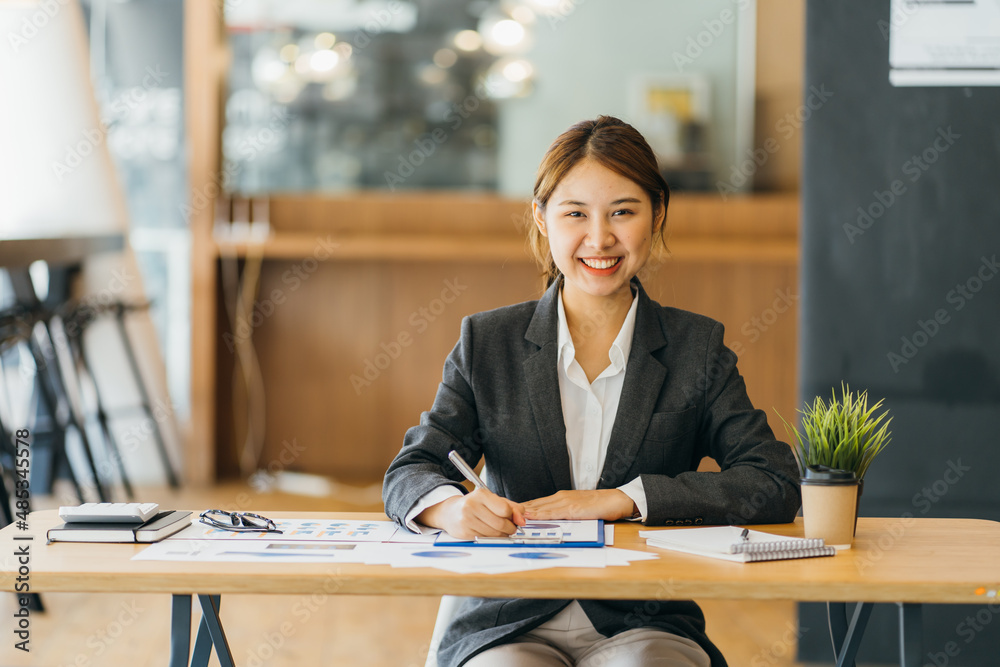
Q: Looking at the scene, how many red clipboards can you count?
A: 0